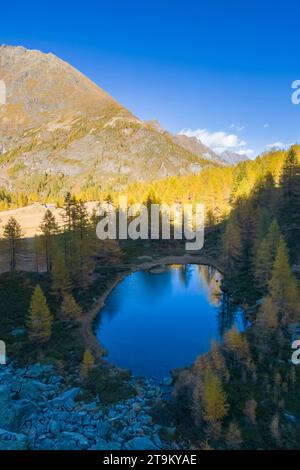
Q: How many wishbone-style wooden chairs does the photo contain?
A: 0